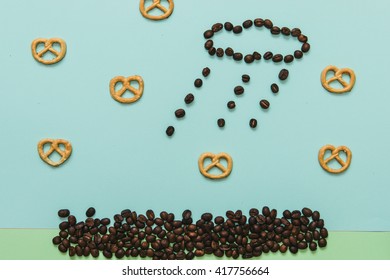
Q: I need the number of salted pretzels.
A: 7